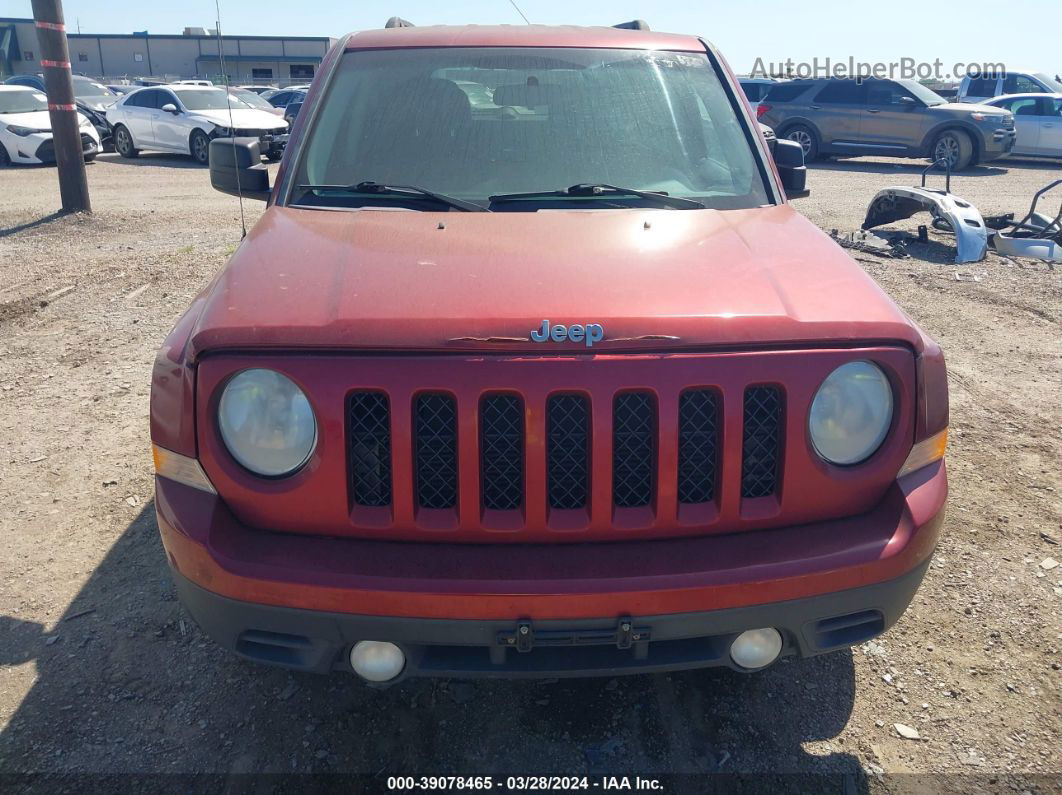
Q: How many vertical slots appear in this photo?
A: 7